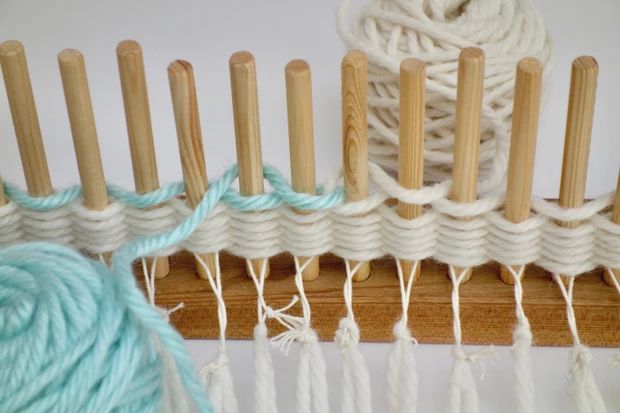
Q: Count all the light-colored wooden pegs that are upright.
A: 11